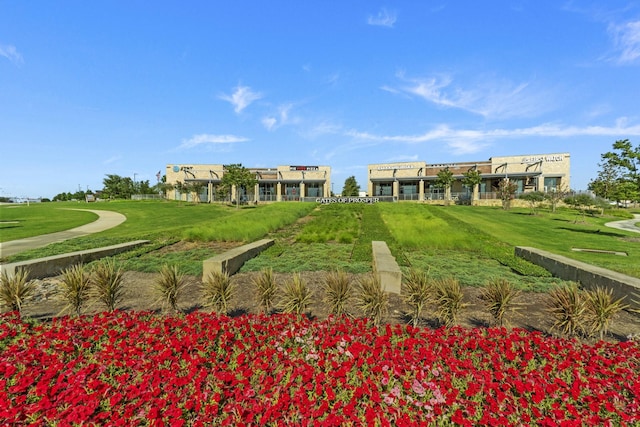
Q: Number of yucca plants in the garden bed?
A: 14